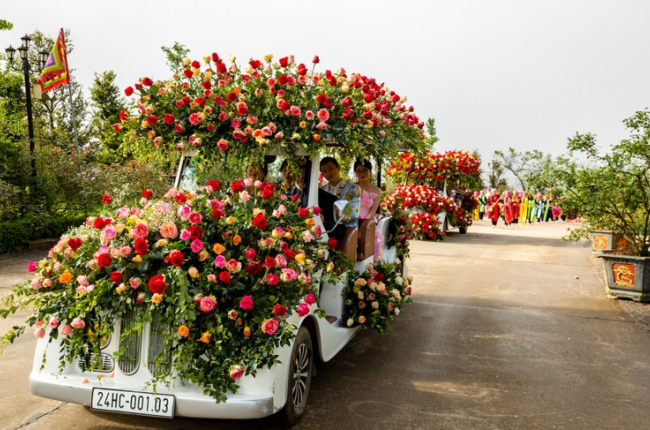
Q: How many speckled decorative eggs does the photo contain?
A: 0